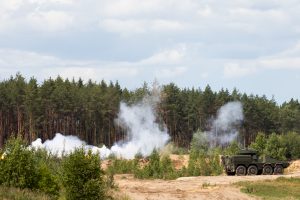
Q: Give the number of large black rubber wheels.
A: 4